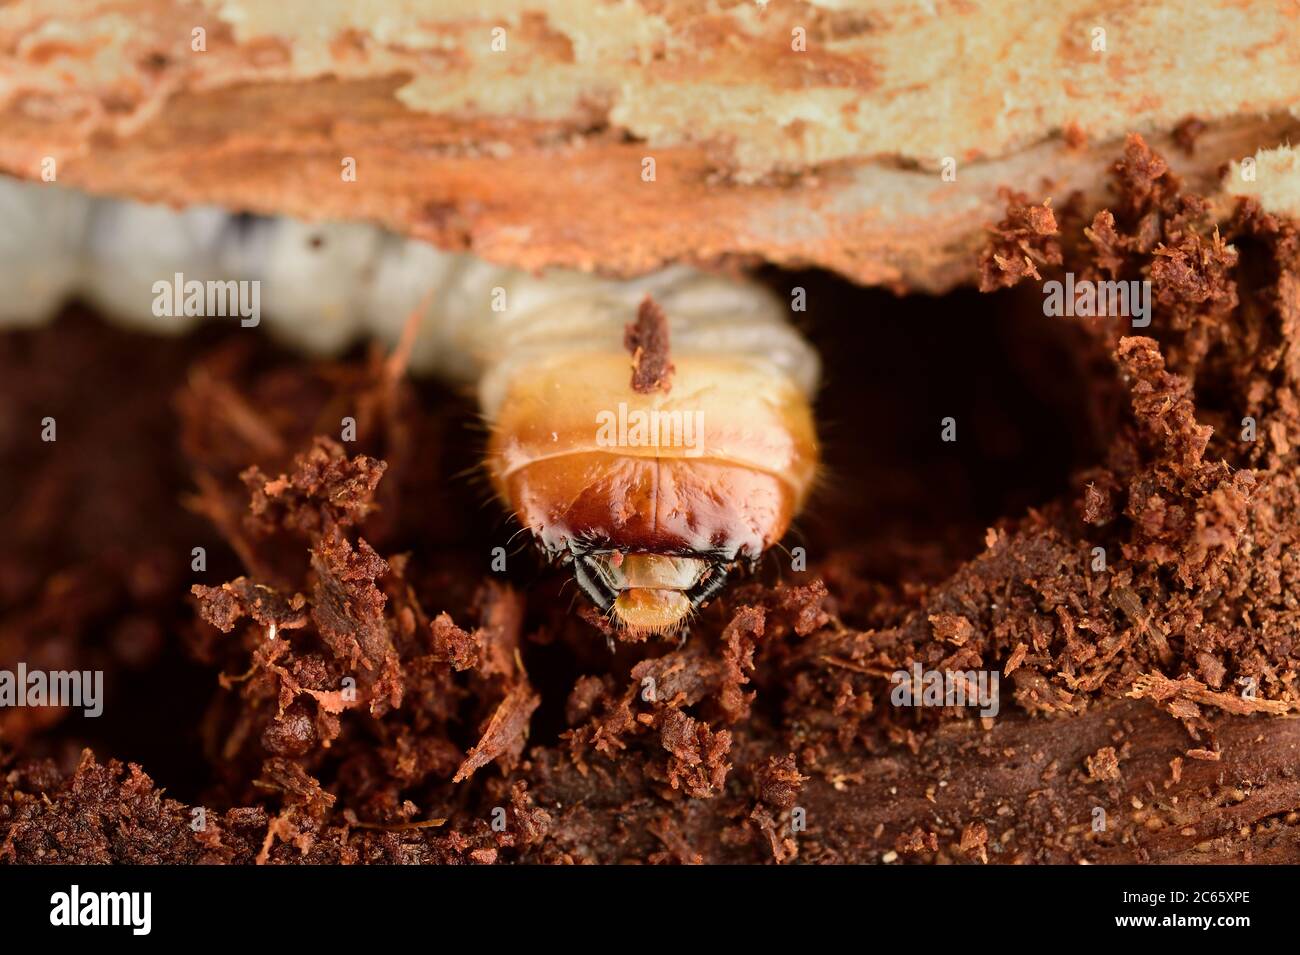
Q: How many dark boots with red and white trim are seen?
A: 0